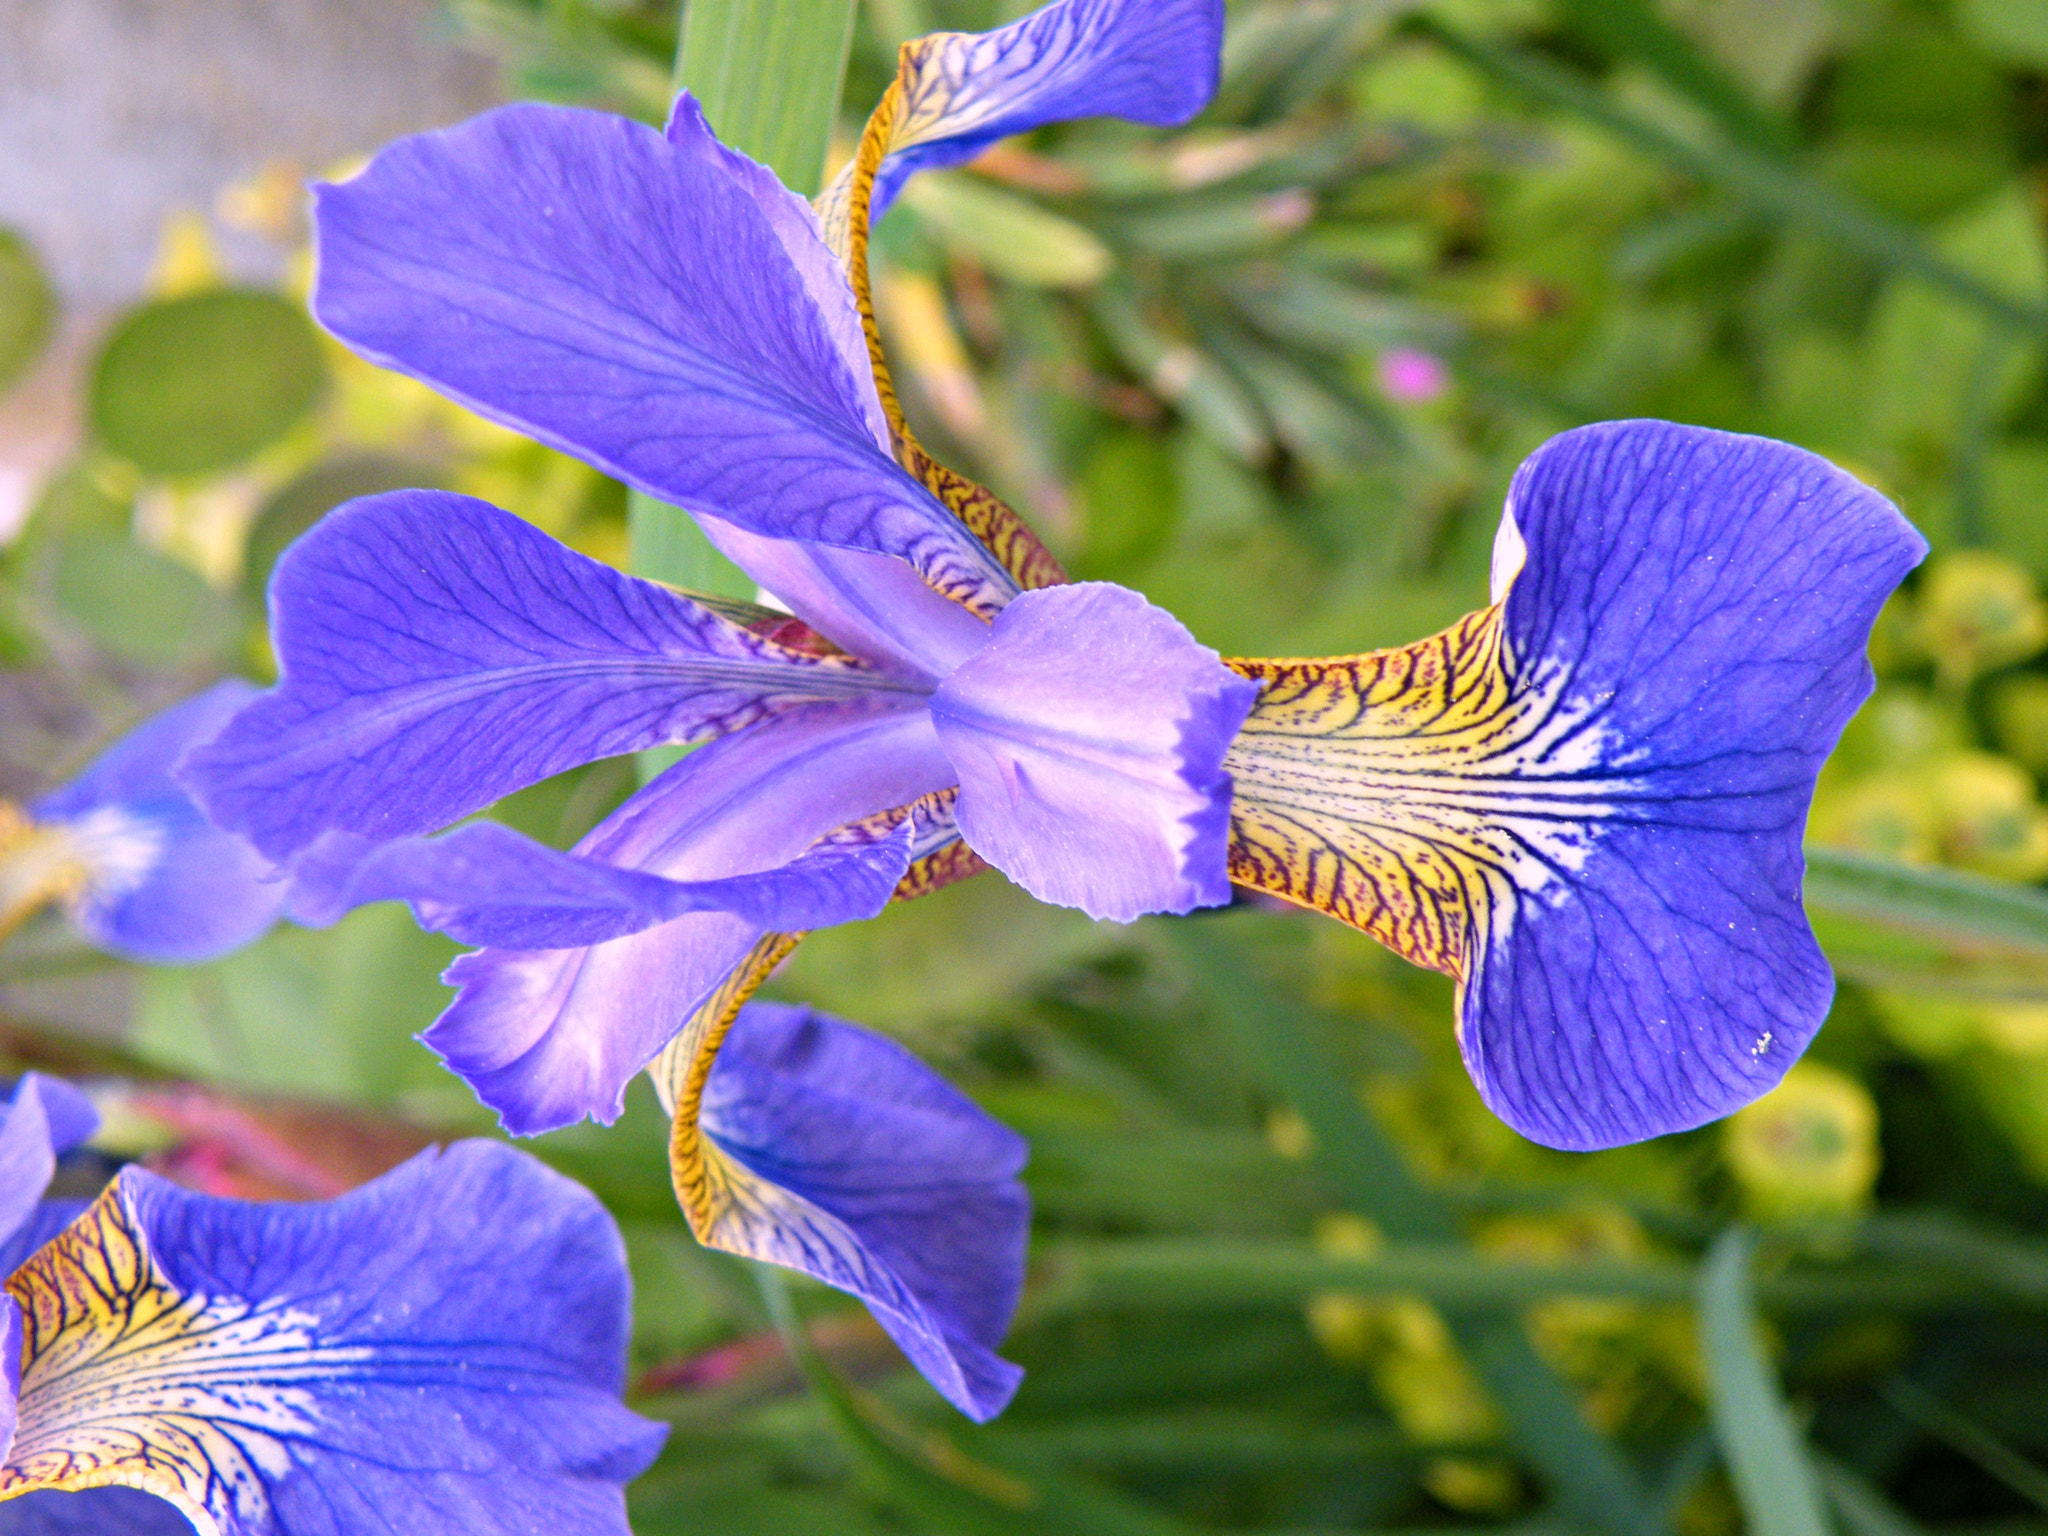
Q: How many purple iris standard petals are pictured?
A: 3